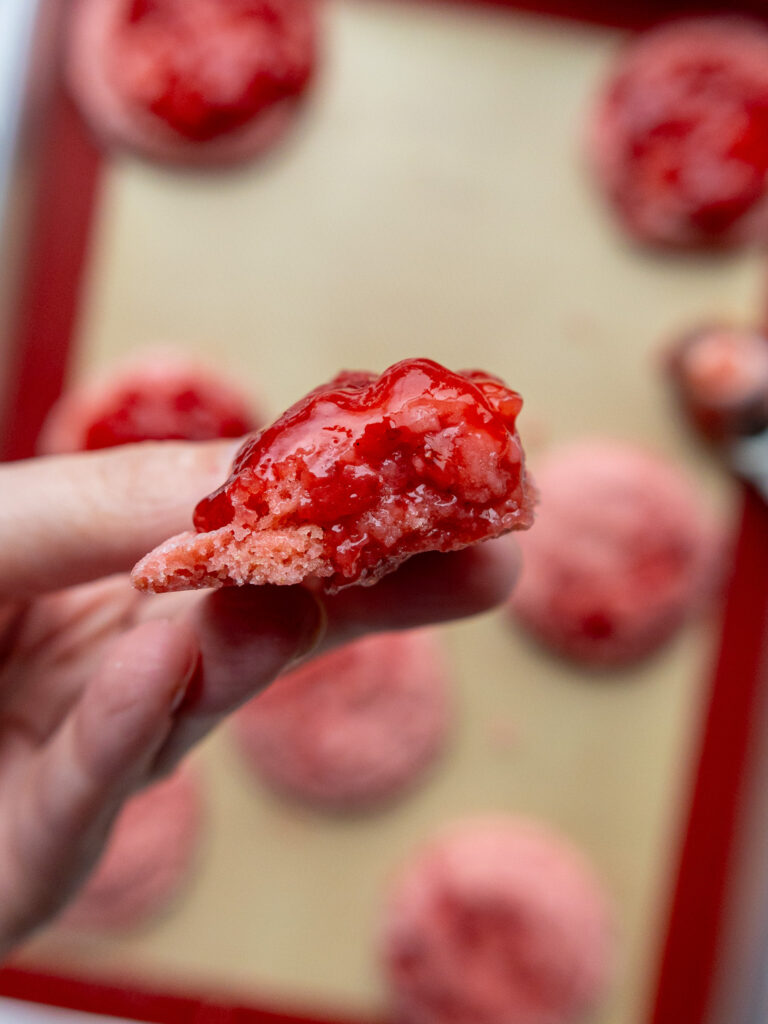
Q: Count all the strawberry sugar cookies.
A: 8